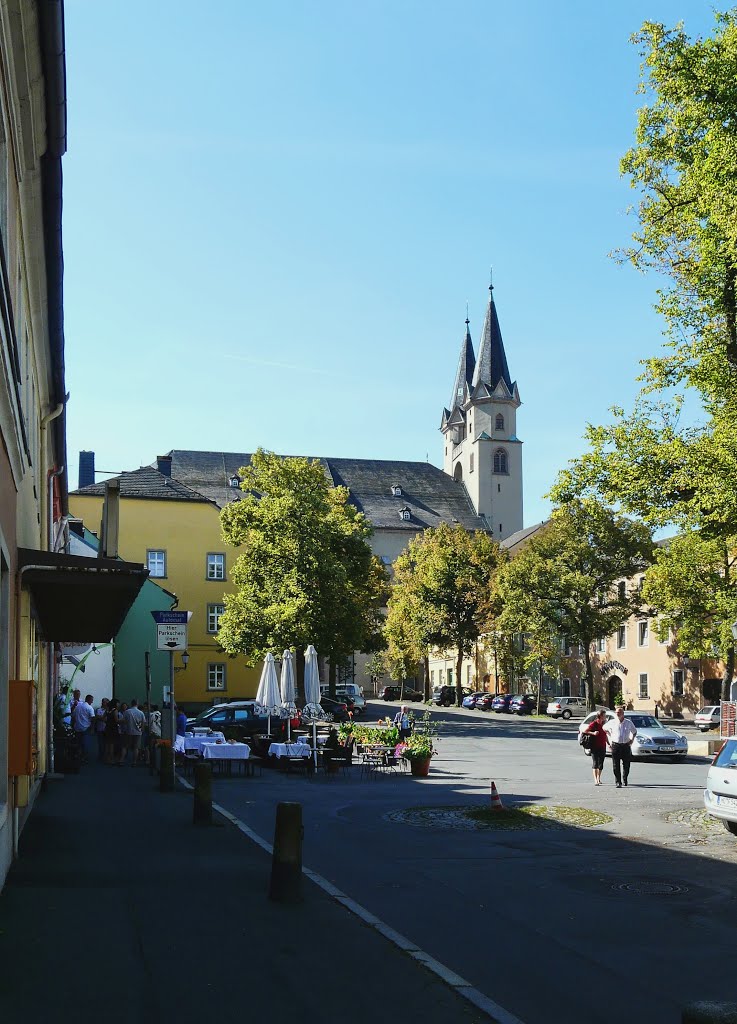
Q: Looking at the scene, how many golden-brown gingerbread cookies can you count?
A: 0